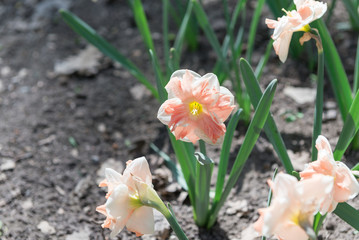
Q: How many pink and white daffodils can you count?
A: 5